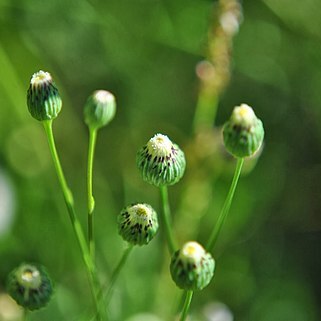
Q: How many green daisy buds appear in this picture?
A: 7